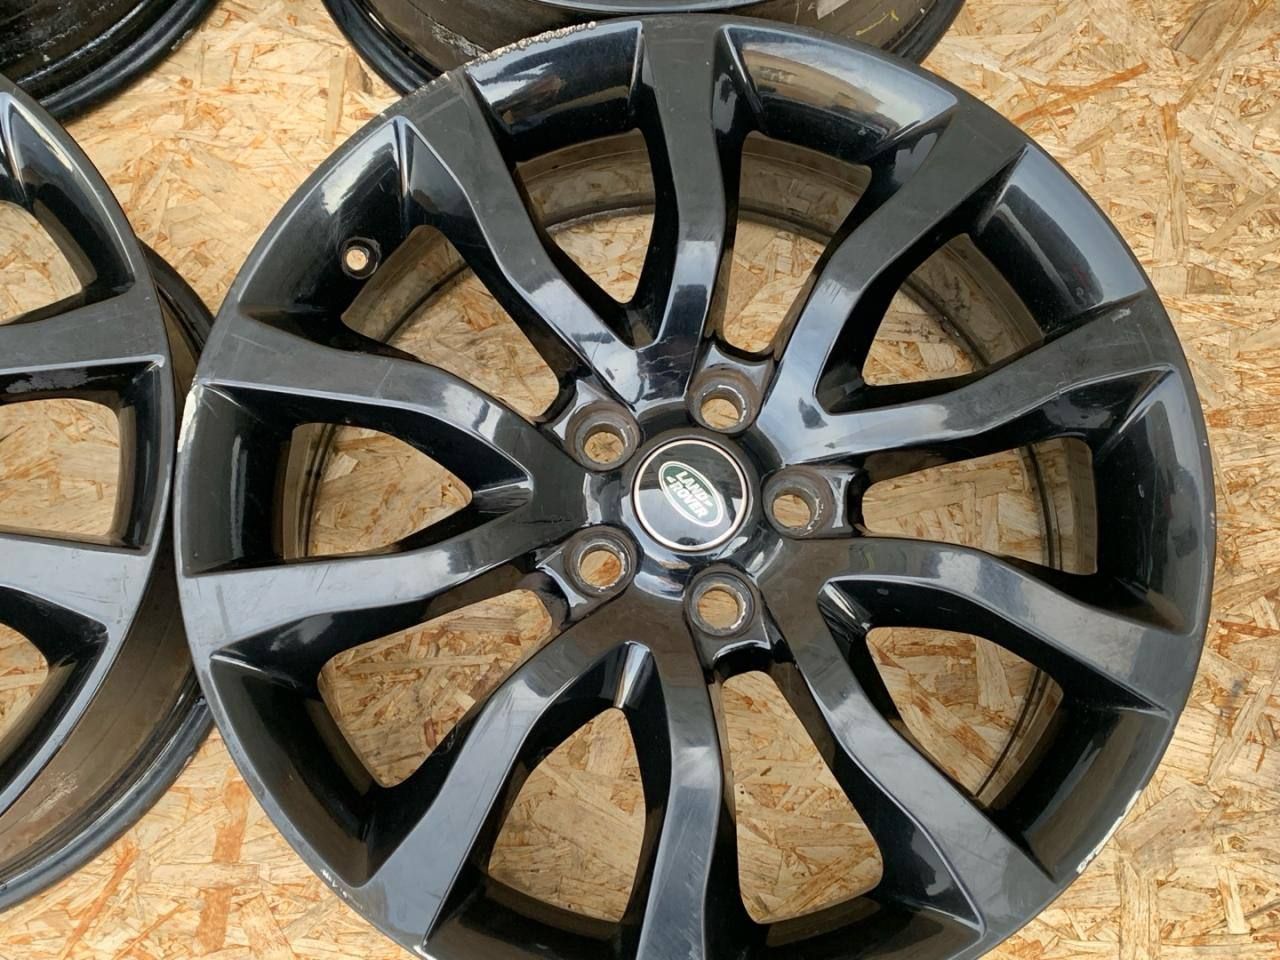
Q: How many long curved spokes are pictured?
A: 10